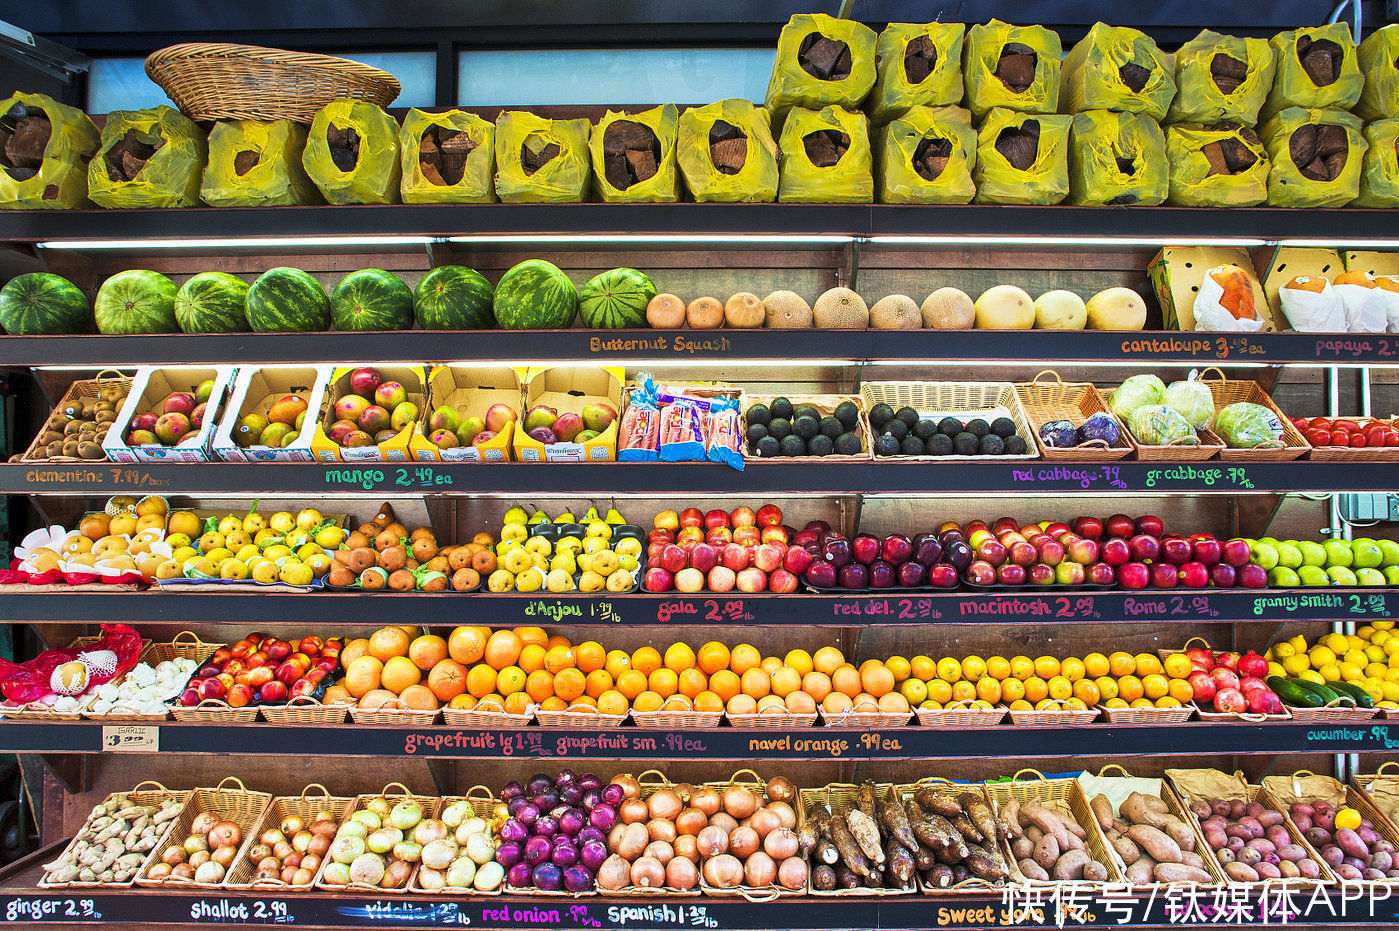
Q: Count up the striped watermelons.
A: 8